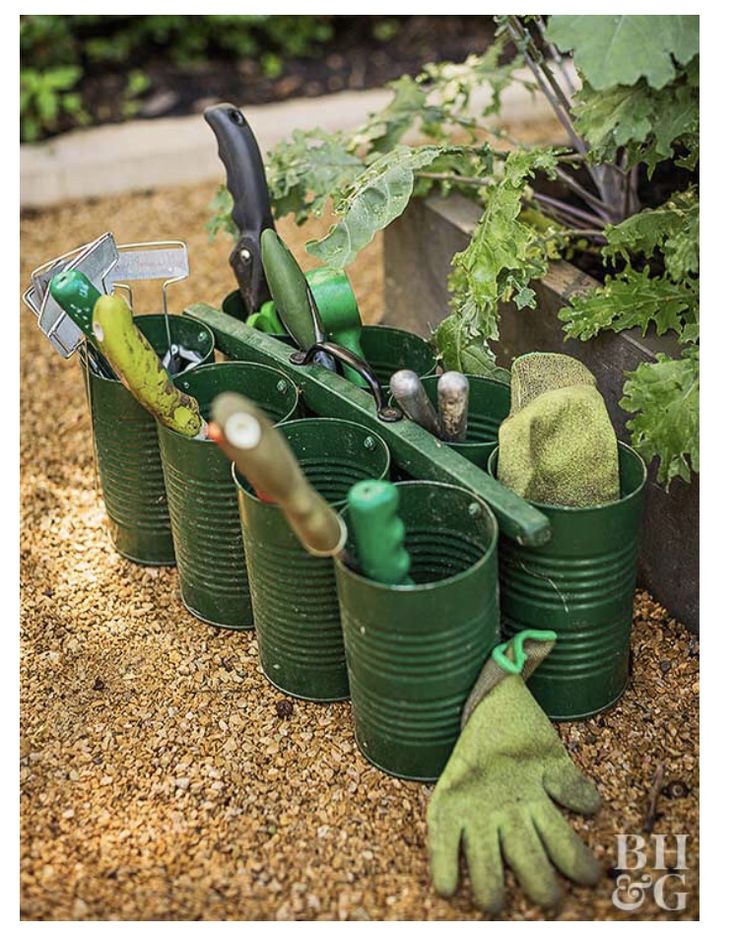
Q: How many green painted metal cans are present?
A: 8